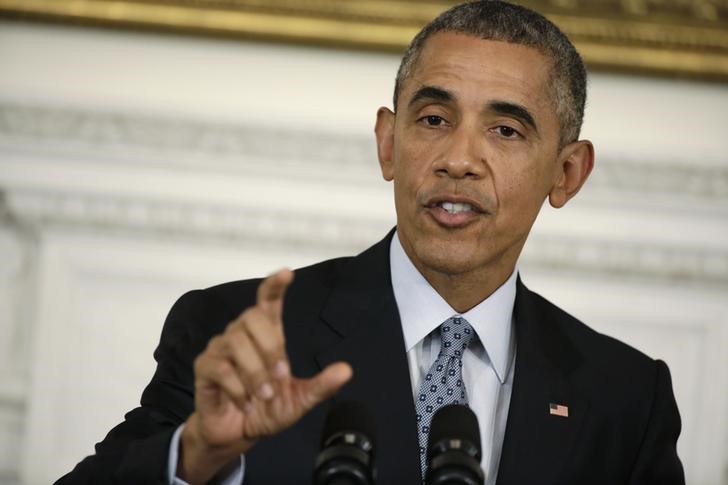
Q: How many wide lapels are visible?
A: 2